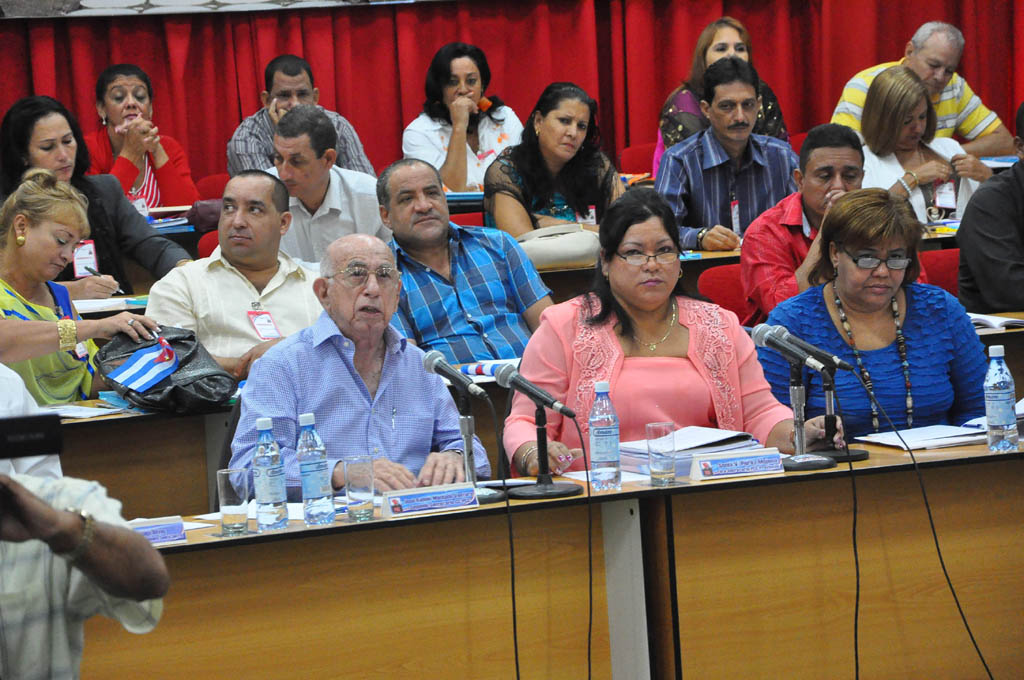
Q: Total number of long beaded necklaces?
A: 1